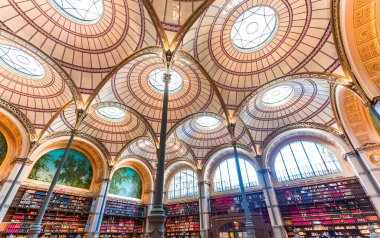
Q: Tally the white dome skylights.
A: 7